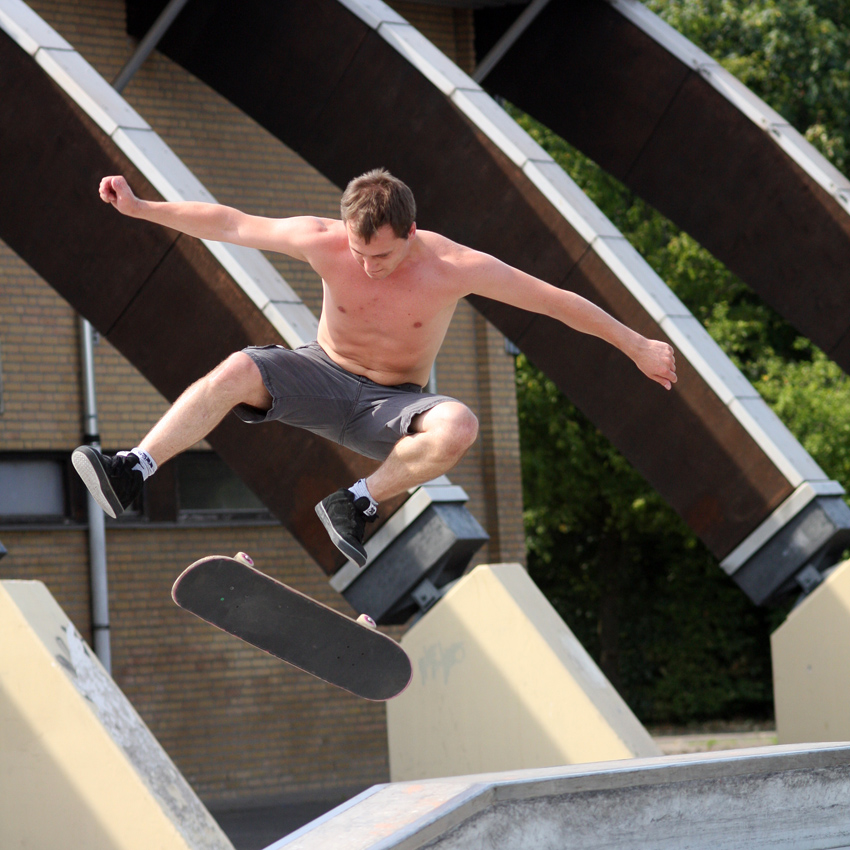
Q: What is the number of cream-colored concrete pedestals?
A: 3